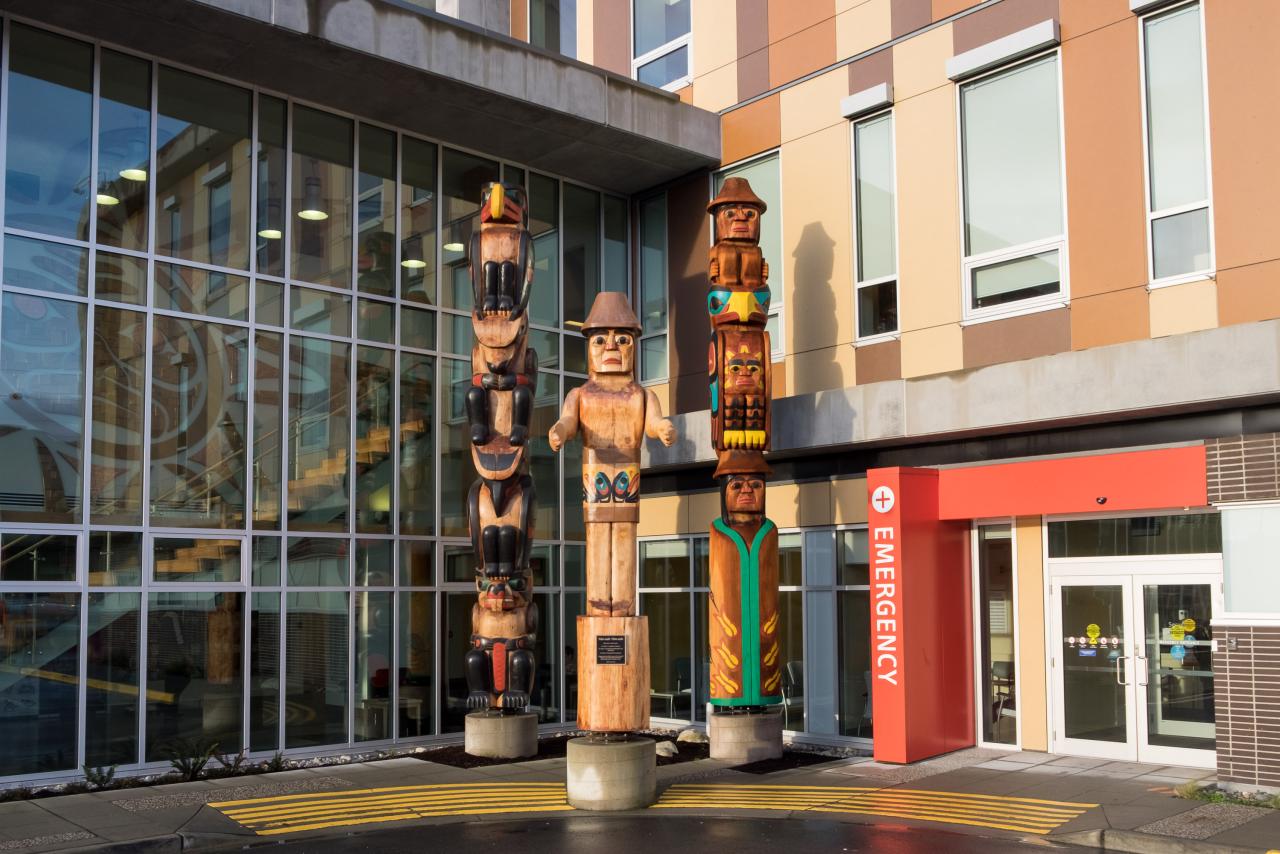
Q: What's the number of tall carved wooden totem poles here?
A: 3